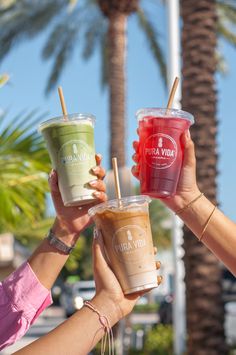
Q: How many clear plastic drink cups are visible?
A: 3